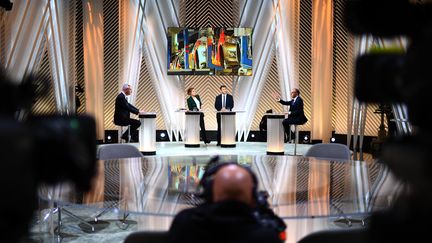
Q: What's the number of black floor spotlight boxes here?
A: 5